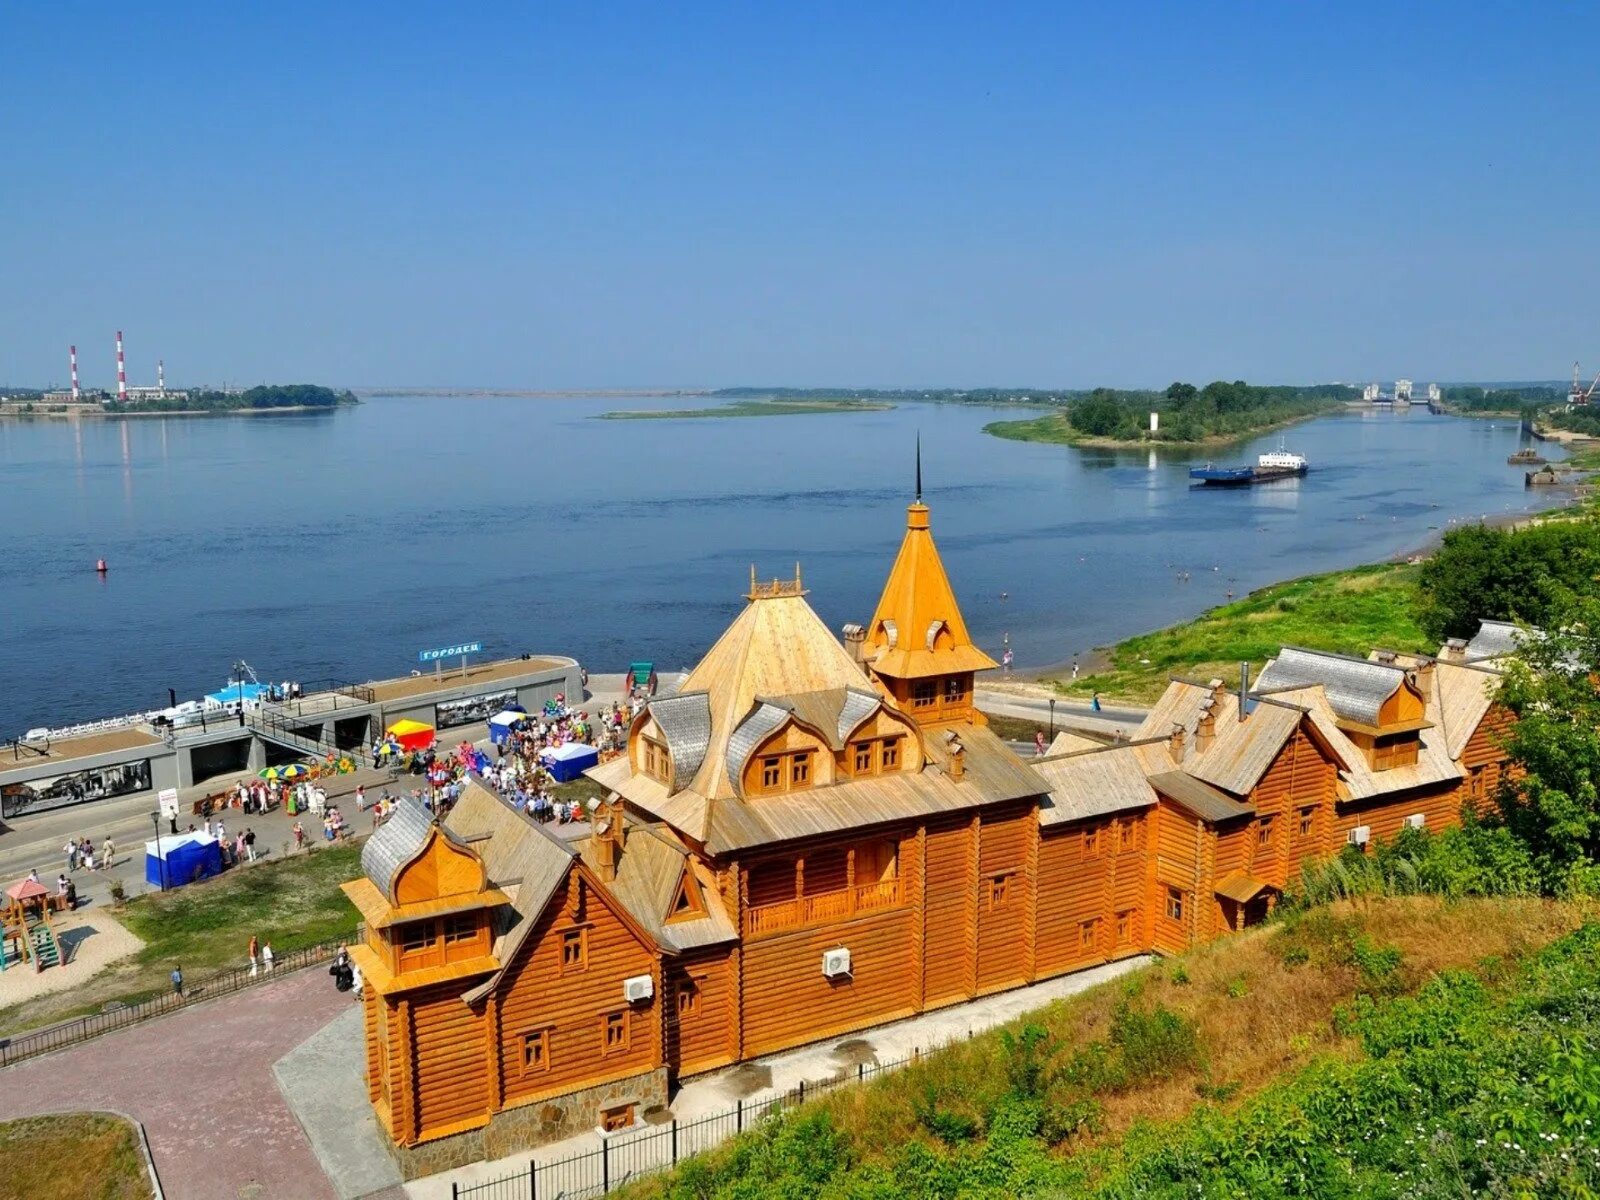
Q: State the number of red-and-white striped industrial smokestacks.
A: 3